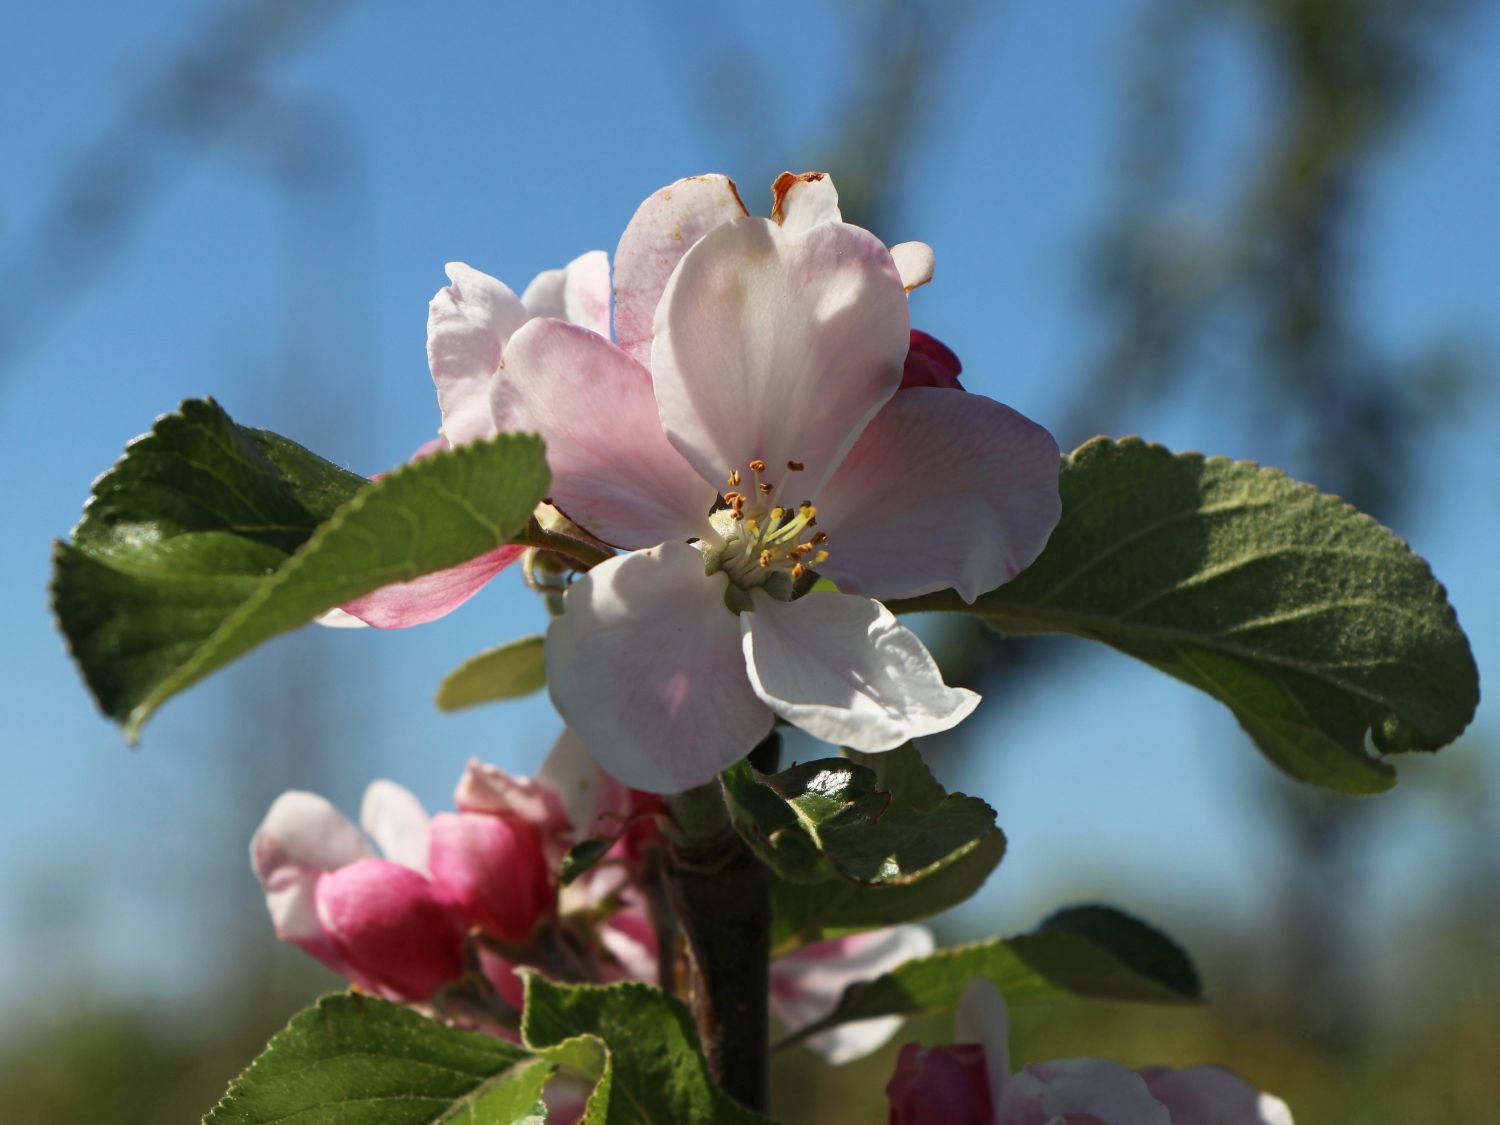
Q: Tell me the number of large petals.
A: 5